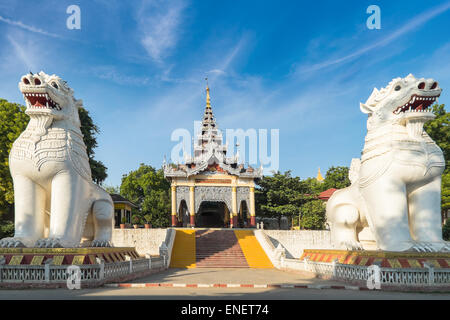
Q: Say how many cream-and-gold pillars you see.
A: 4